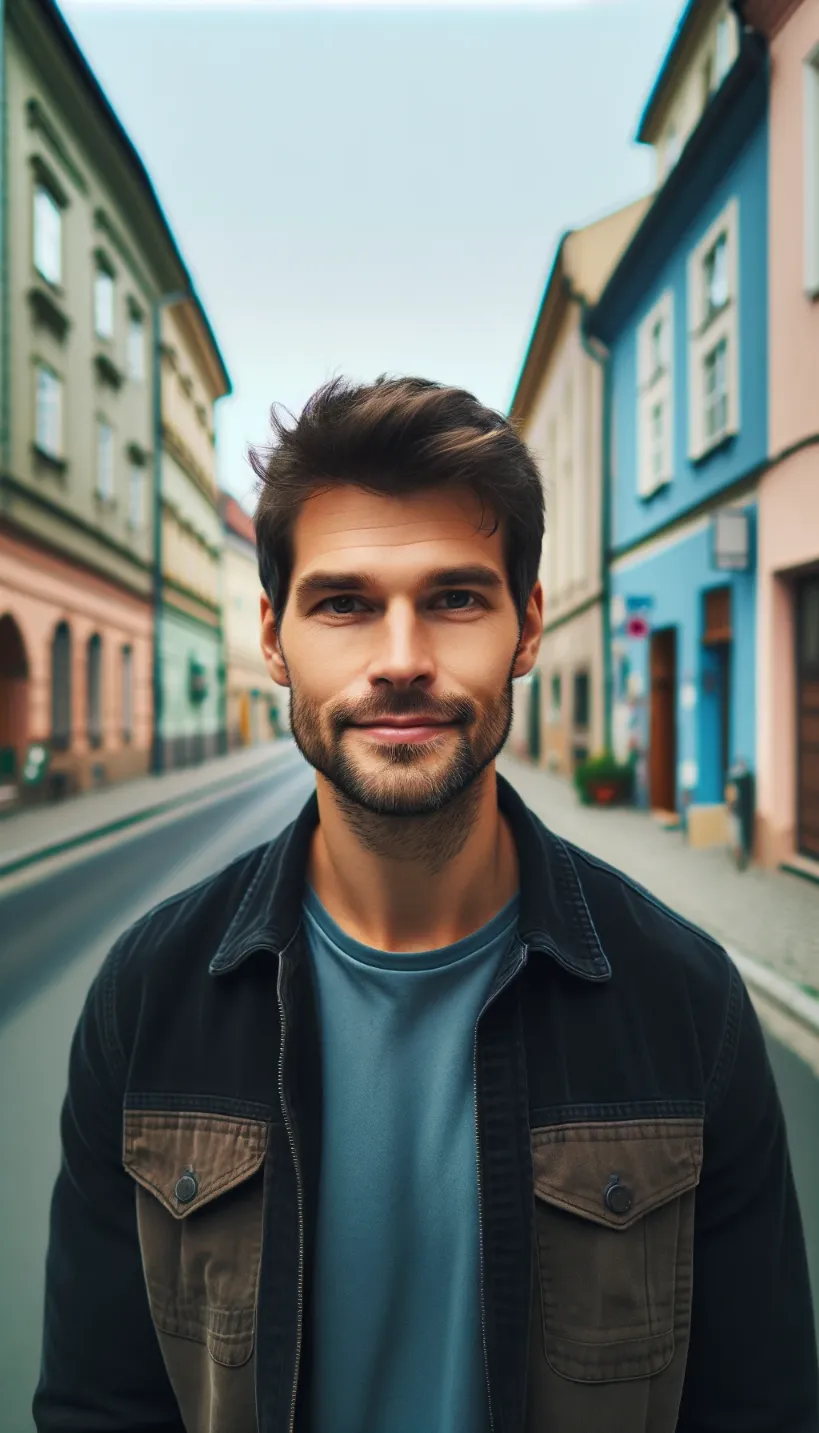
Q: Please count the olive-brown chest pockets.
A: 2